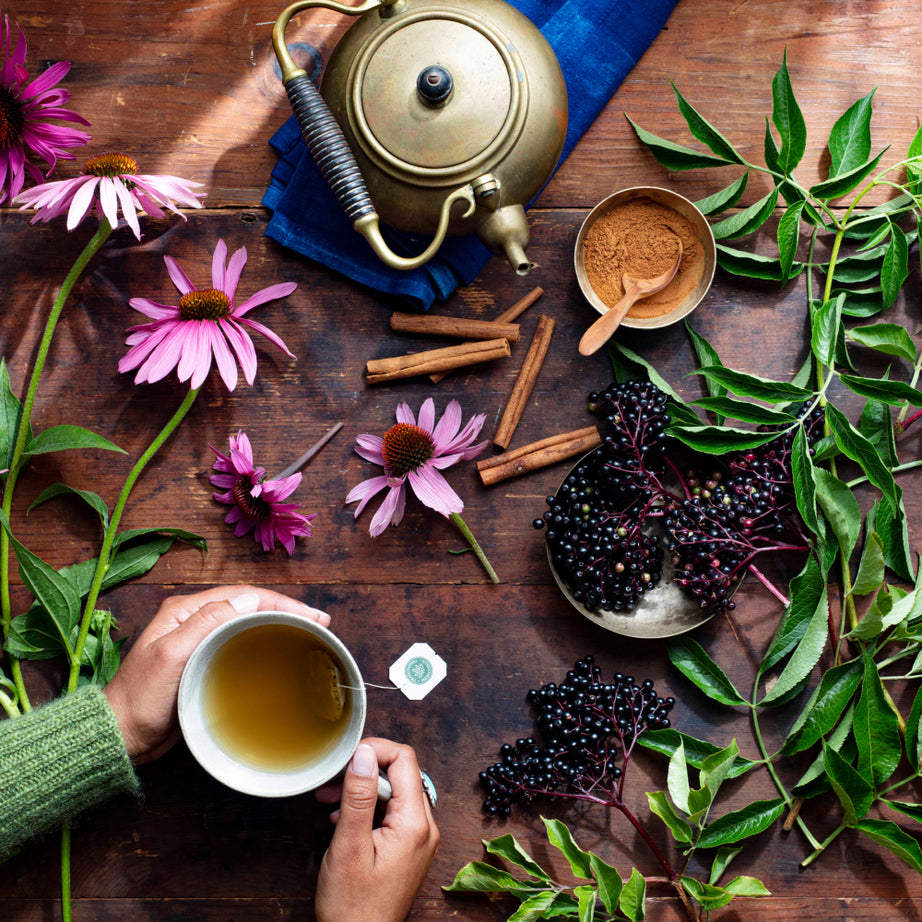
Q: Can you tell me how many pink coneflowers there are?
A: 5